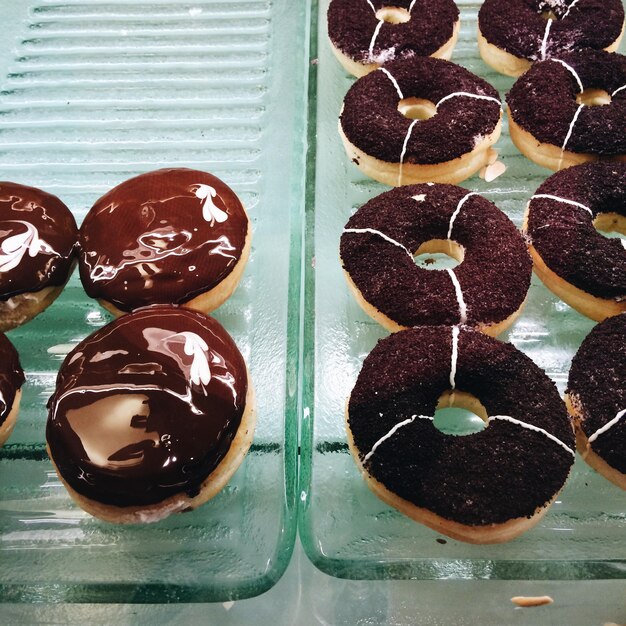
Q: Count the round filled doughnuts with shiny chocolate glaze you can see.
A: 4